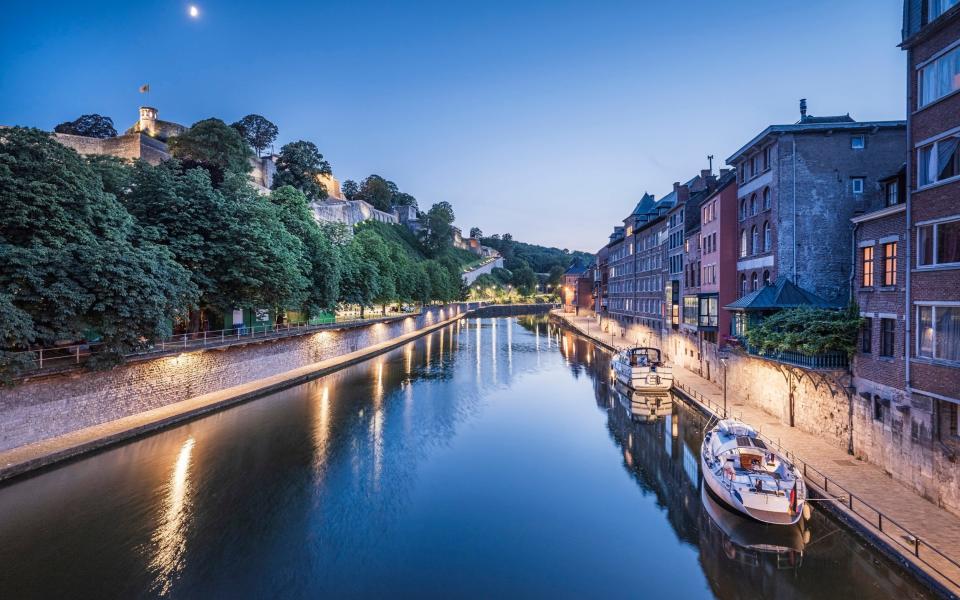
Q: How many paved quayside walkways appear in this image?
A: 2